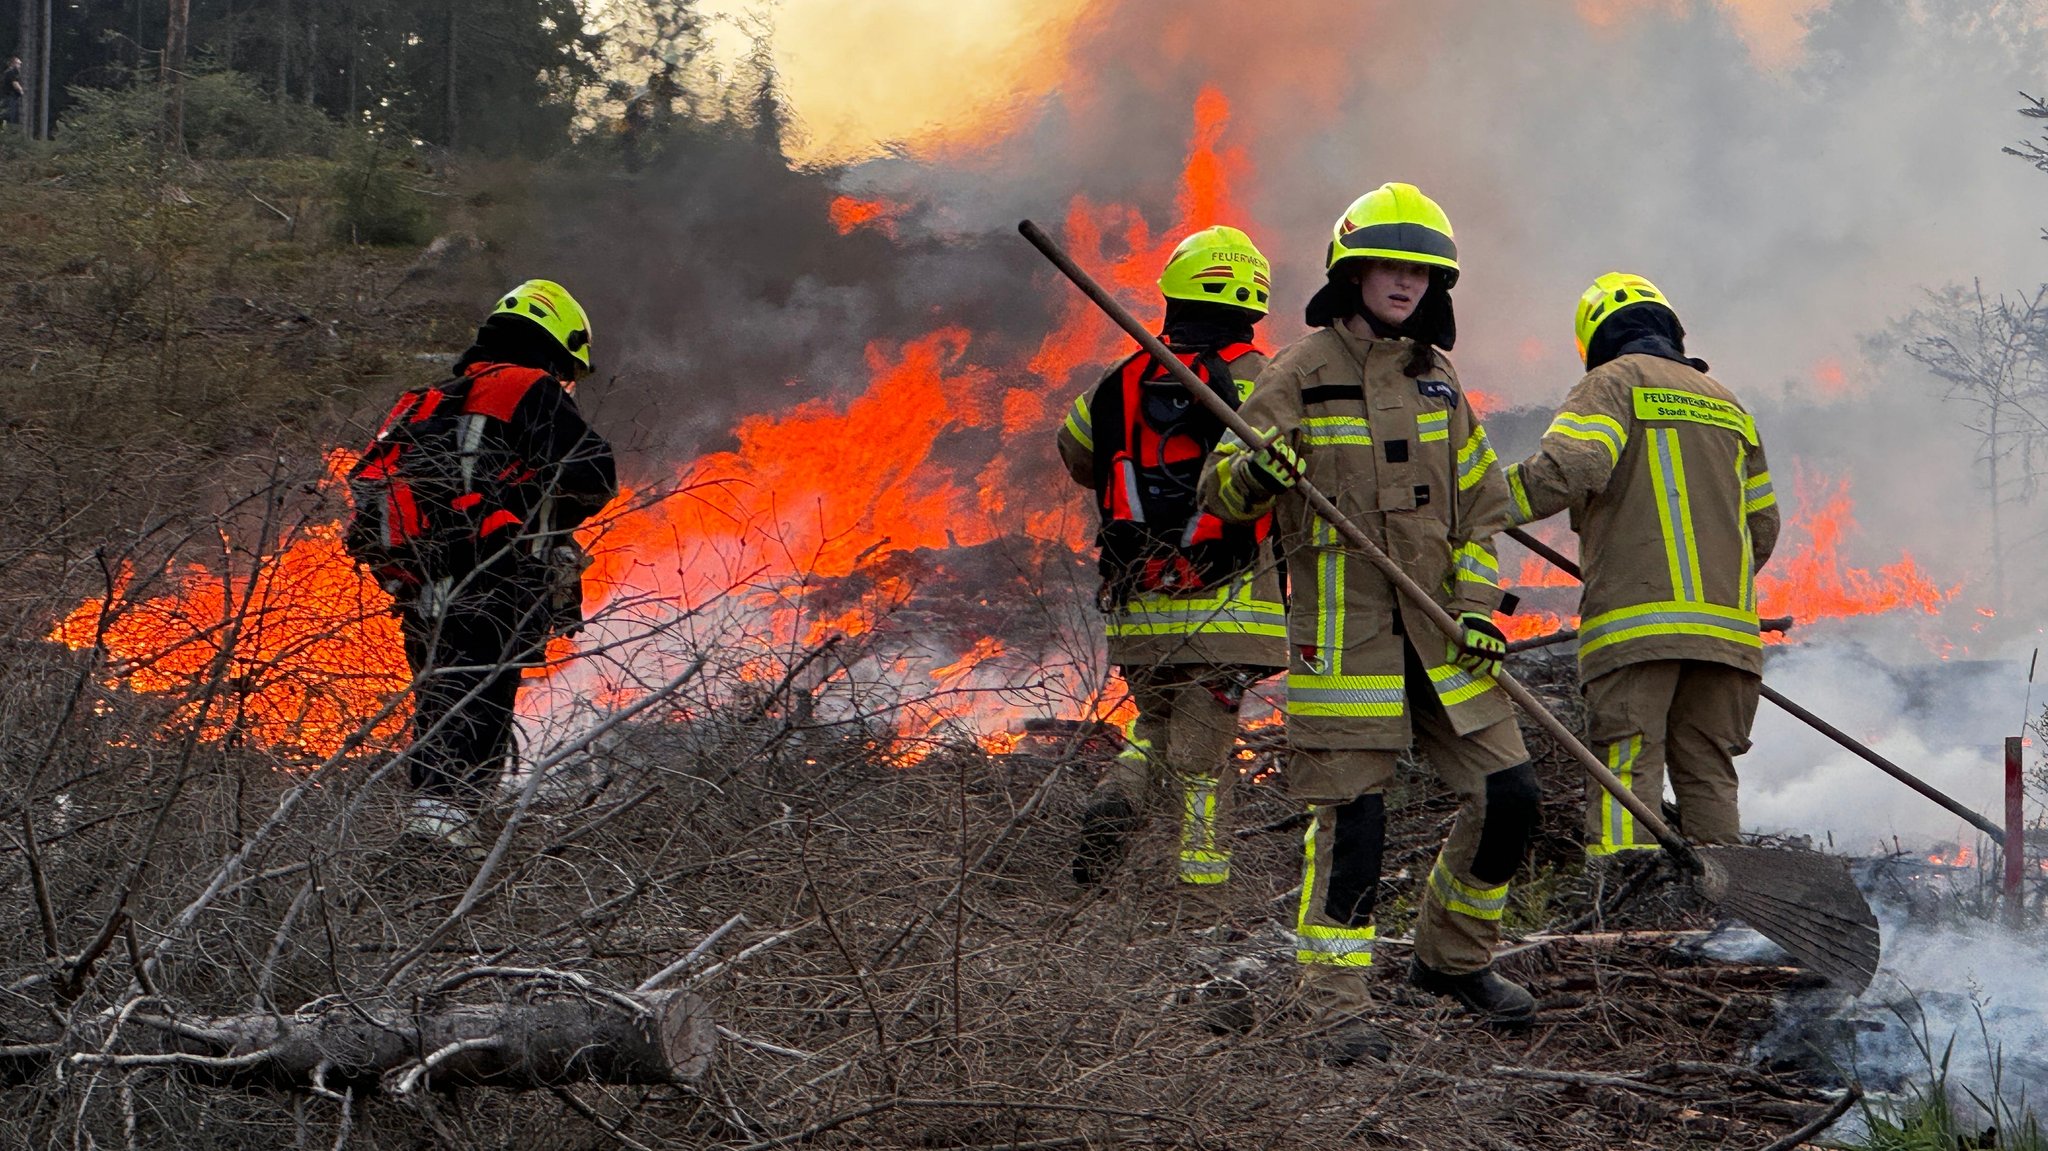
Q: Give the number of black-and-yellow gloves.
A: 2